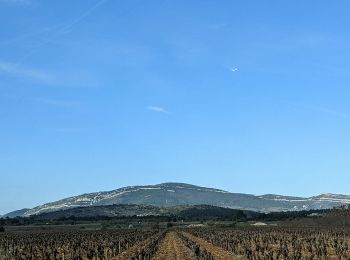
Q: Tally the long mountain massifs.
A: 1